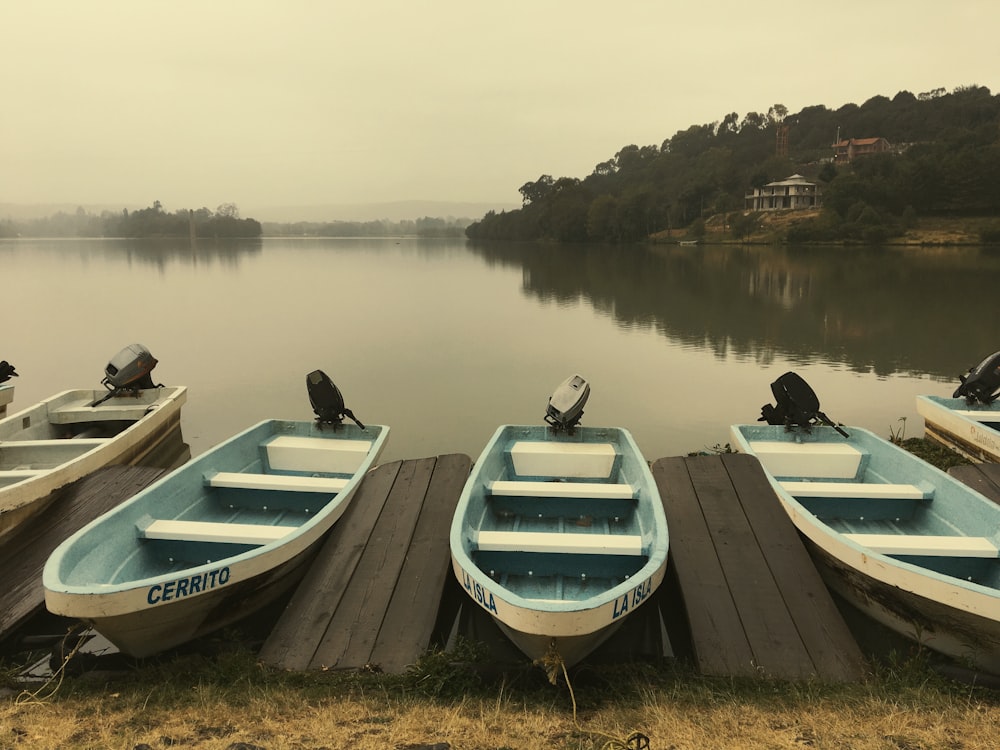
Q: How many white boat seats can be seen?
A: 13